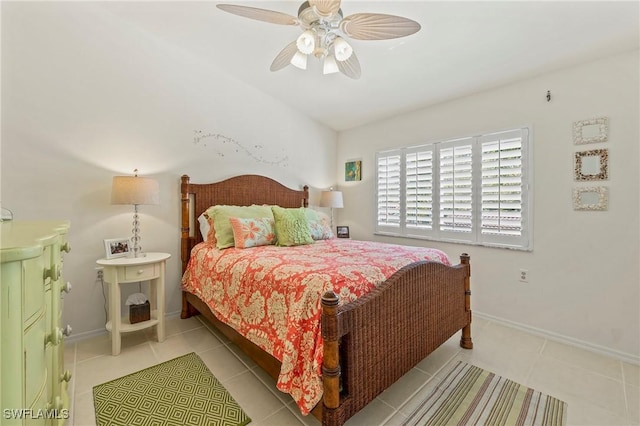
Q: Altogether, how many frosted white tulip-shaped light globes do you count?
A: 4